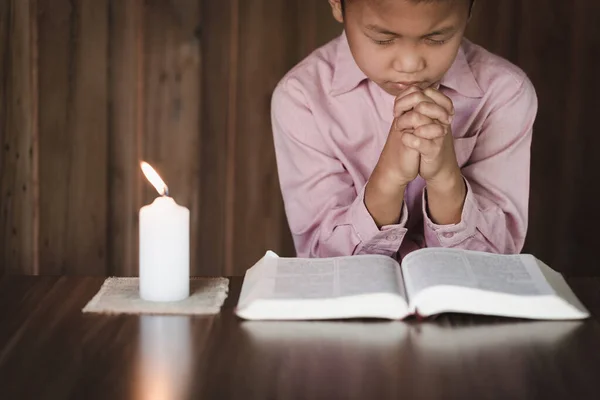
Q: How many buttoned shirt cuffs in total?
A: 2